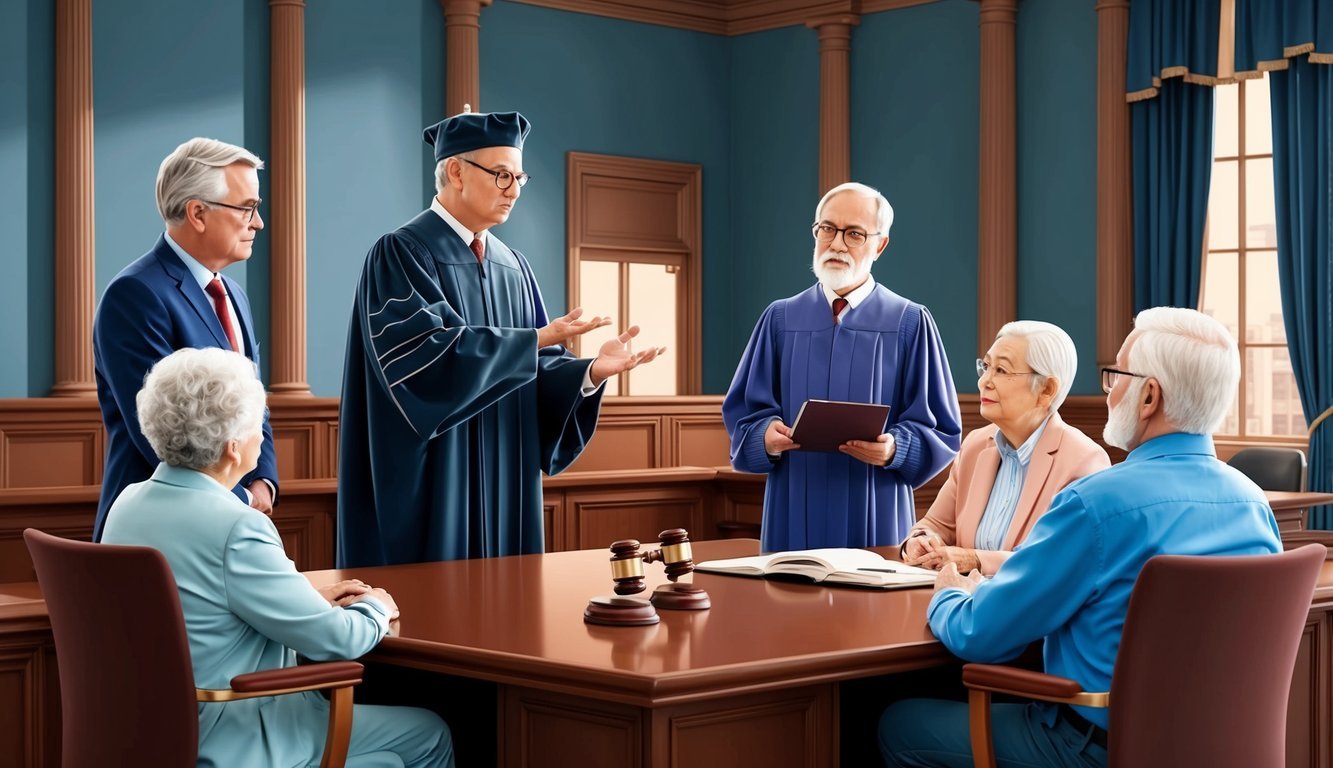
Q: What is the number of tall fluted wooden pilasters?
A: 6